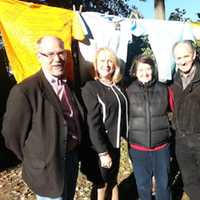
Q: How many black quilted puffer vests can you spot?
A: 1